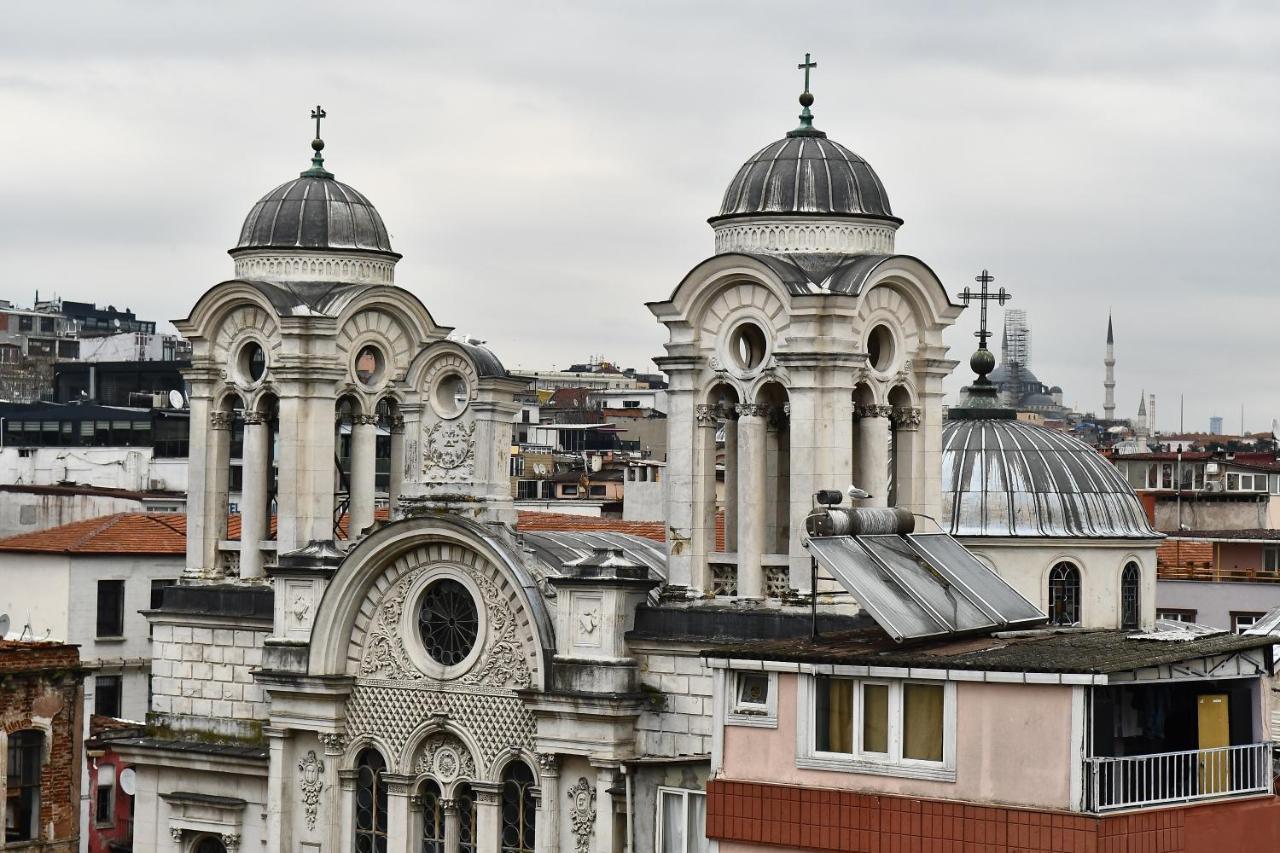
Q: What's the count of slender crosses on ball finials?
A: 3